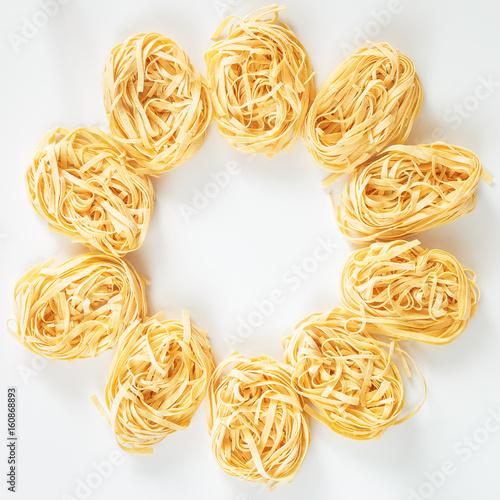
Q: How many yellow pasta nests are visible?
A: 10